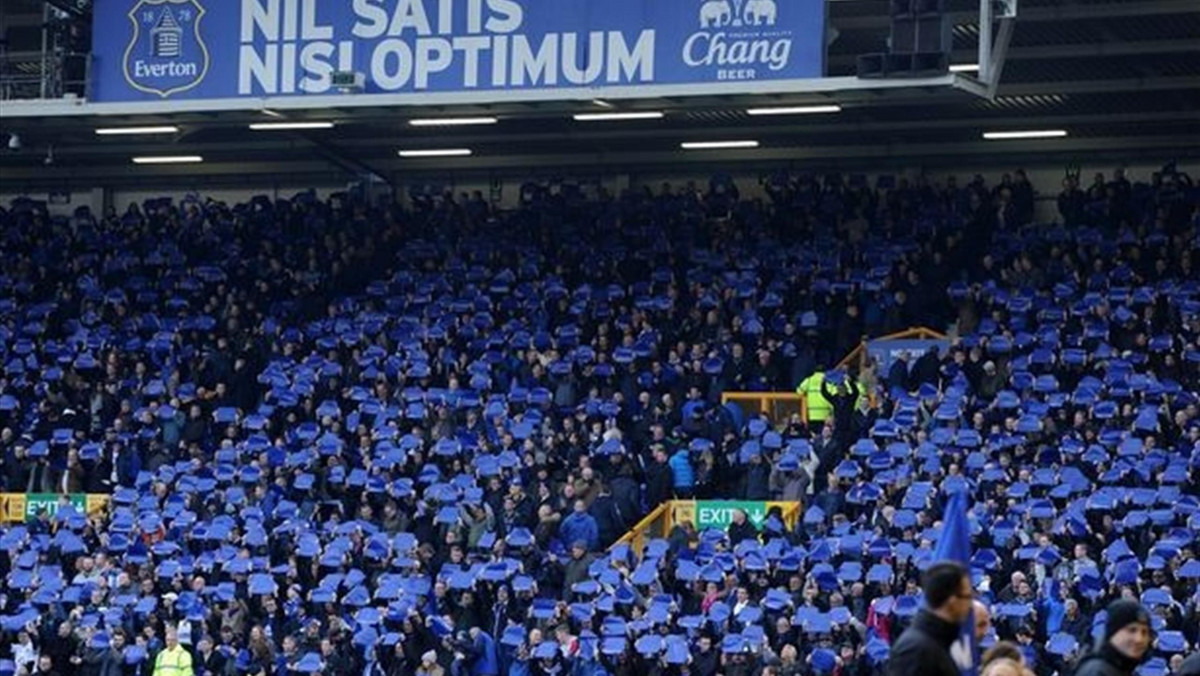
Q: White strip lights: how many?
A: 10